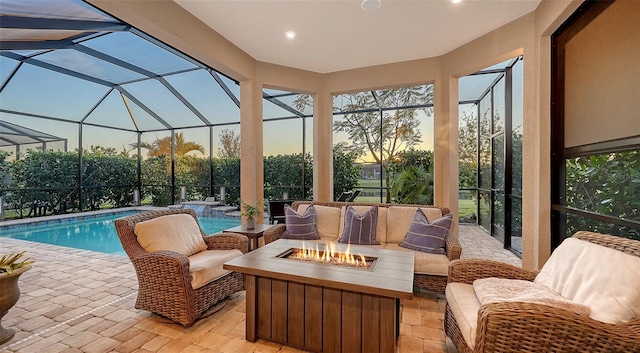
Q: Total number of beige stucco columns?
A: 4